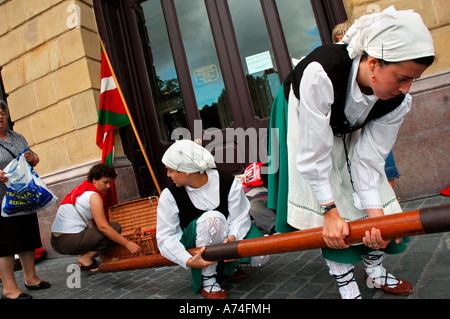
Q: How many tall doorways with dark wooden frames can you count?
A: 1